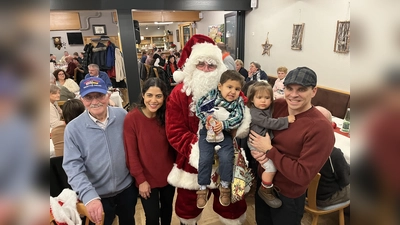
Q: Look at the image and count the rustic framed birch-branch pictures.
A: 2